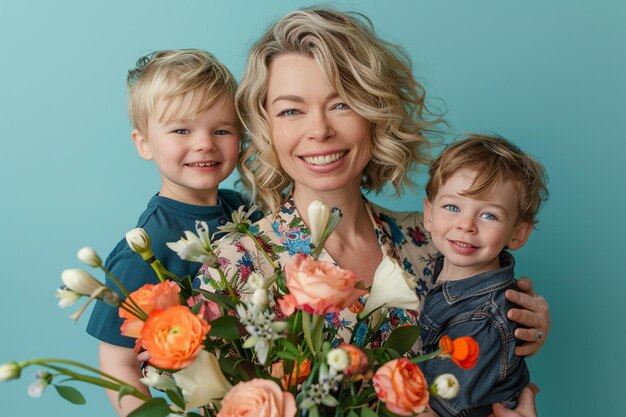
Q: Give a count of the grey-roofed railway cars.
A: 0